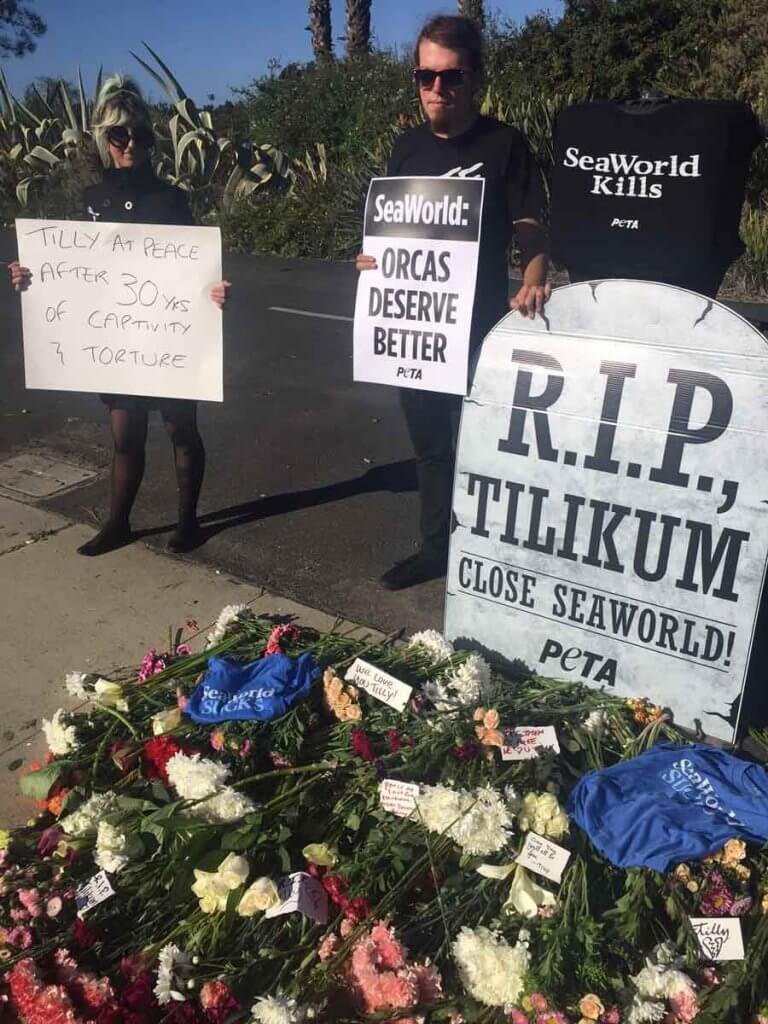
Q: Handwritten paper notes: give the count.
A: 7